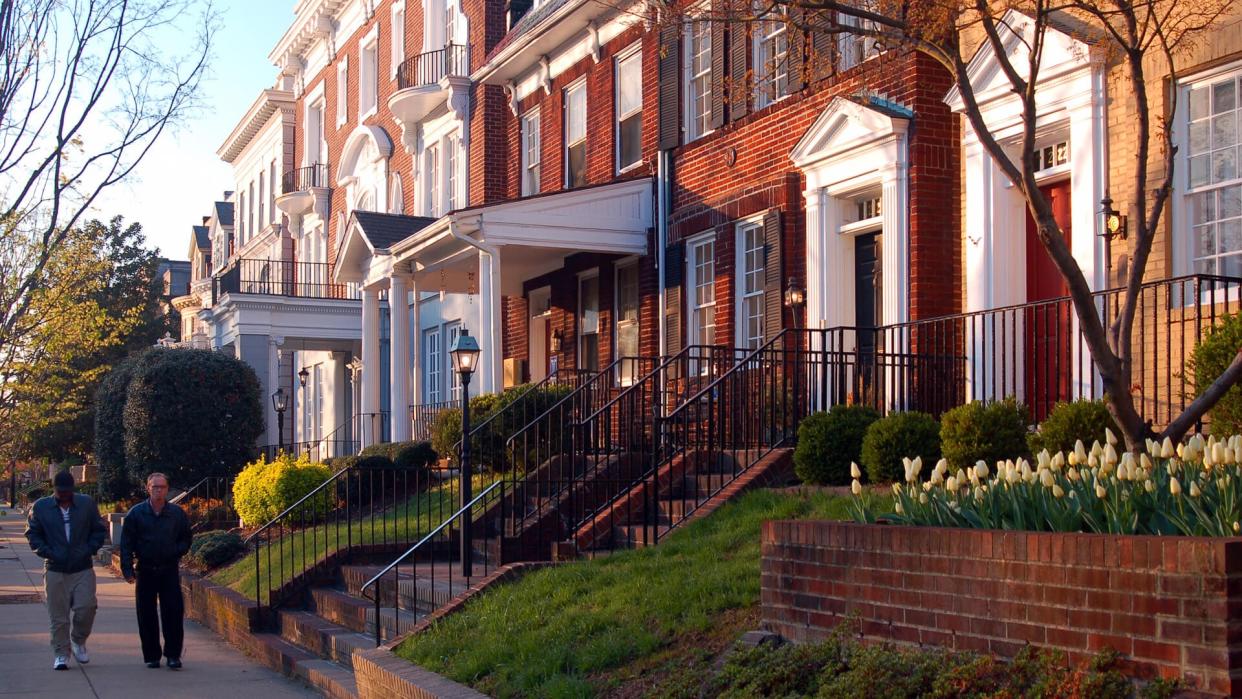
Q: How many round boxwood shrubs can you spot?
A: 4